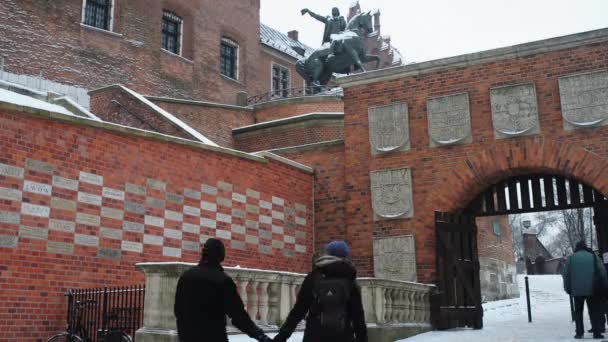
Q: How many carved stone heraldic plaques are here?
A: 6